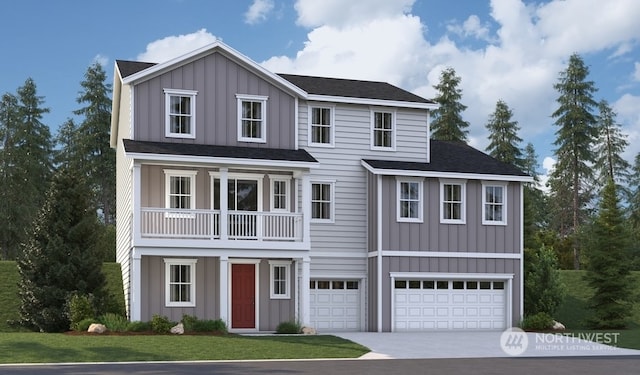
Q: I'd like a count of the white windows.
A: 12